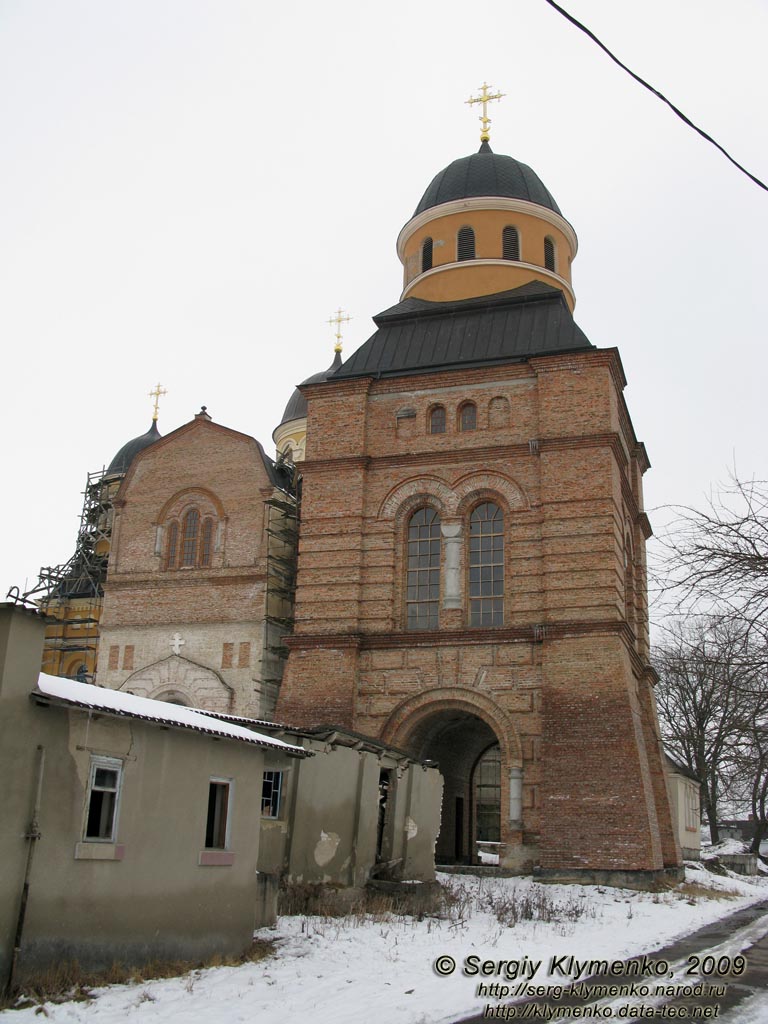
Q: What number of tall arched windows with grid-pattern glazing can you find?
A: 2